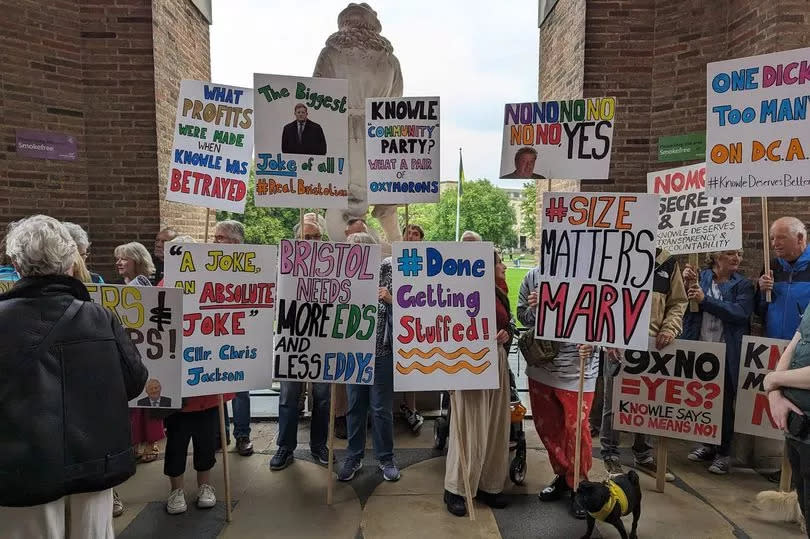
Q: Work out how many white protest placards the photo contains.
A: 13